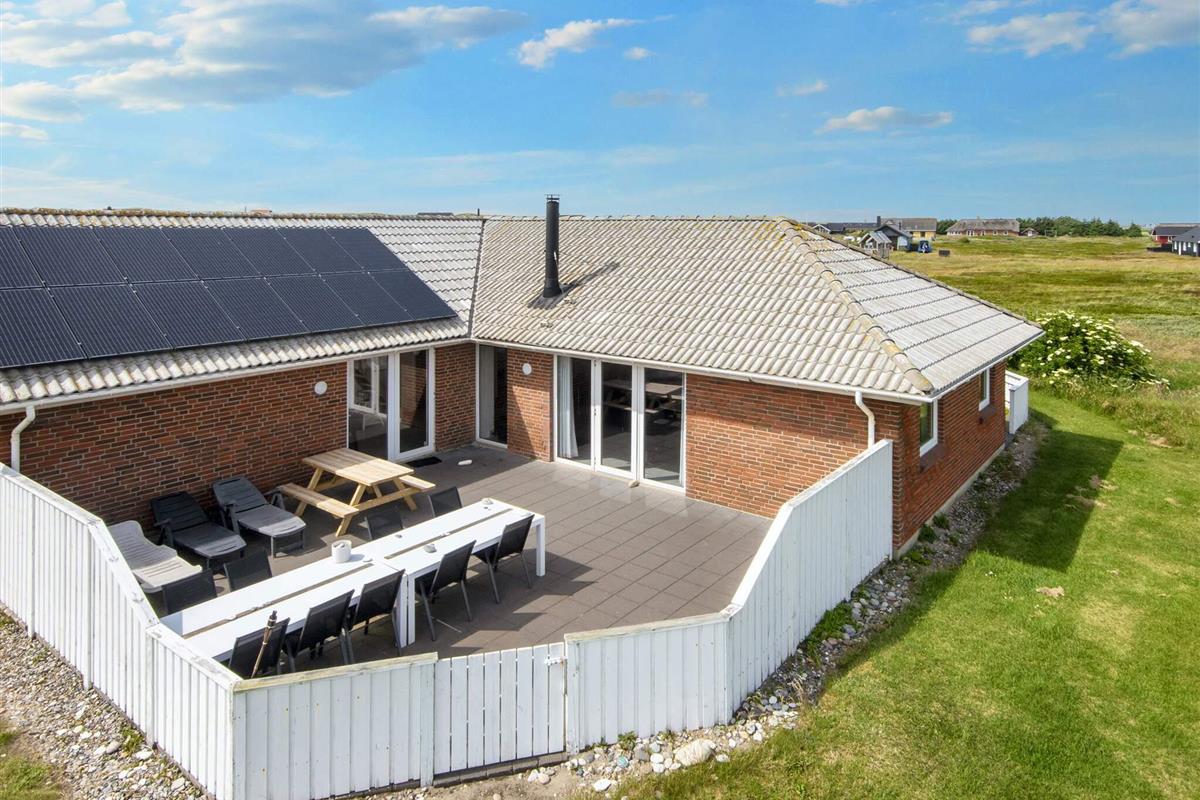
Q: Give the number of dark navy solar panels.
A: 14